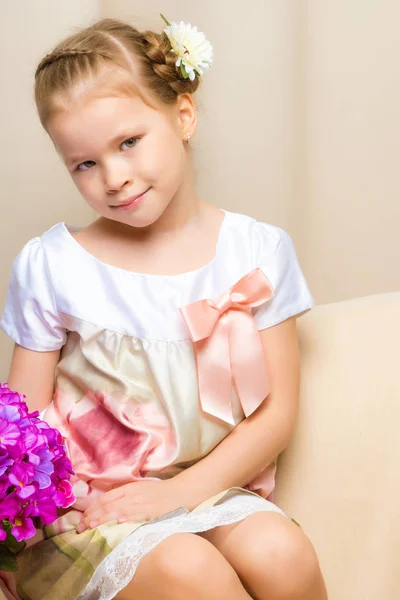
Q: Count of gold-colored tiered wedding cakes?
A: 0